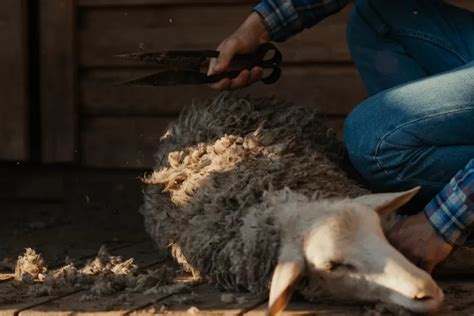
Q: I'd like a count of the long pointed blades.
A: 2